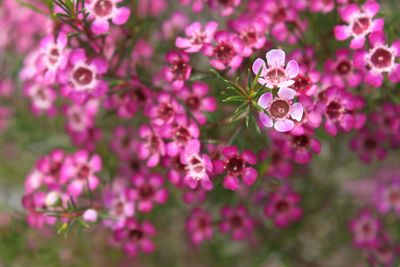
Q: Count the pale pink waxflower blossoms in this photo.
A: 2